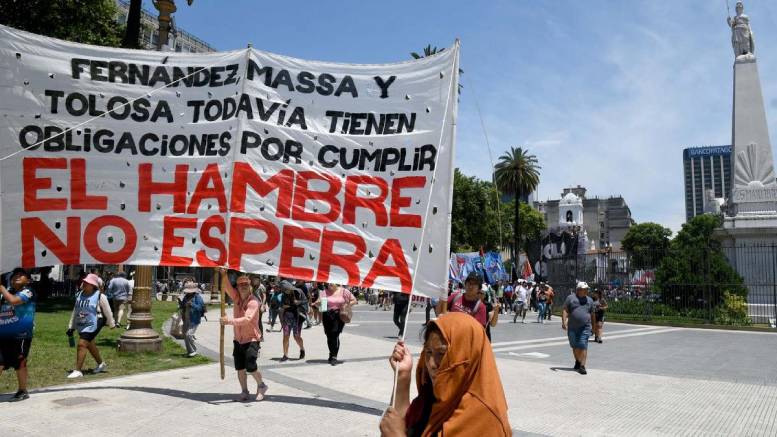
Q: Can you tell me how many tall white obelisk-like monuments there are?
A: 1